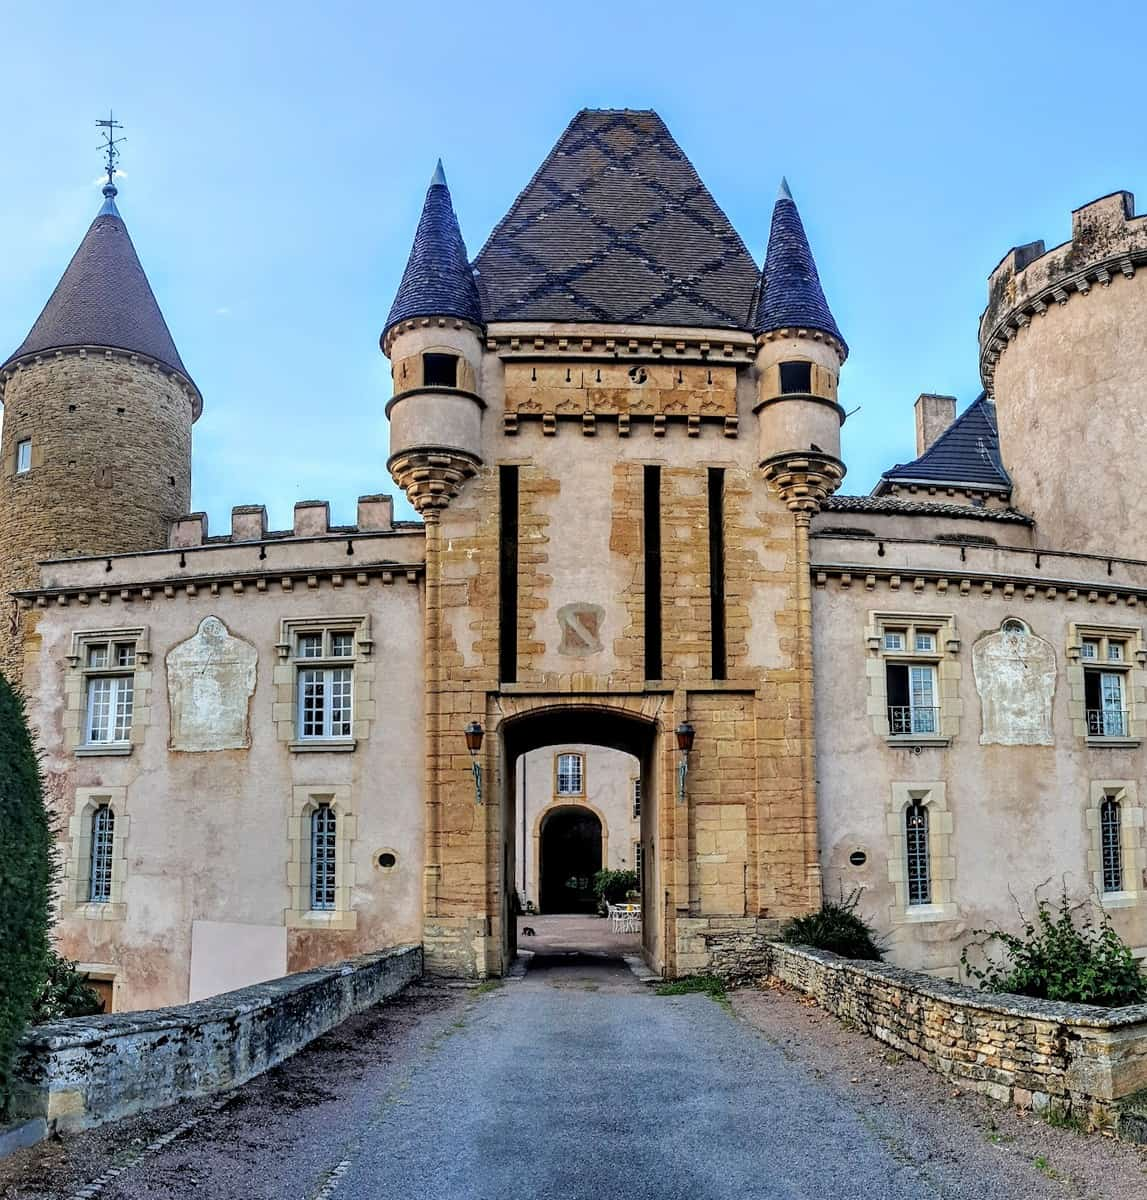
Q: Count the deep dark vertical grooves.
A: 3